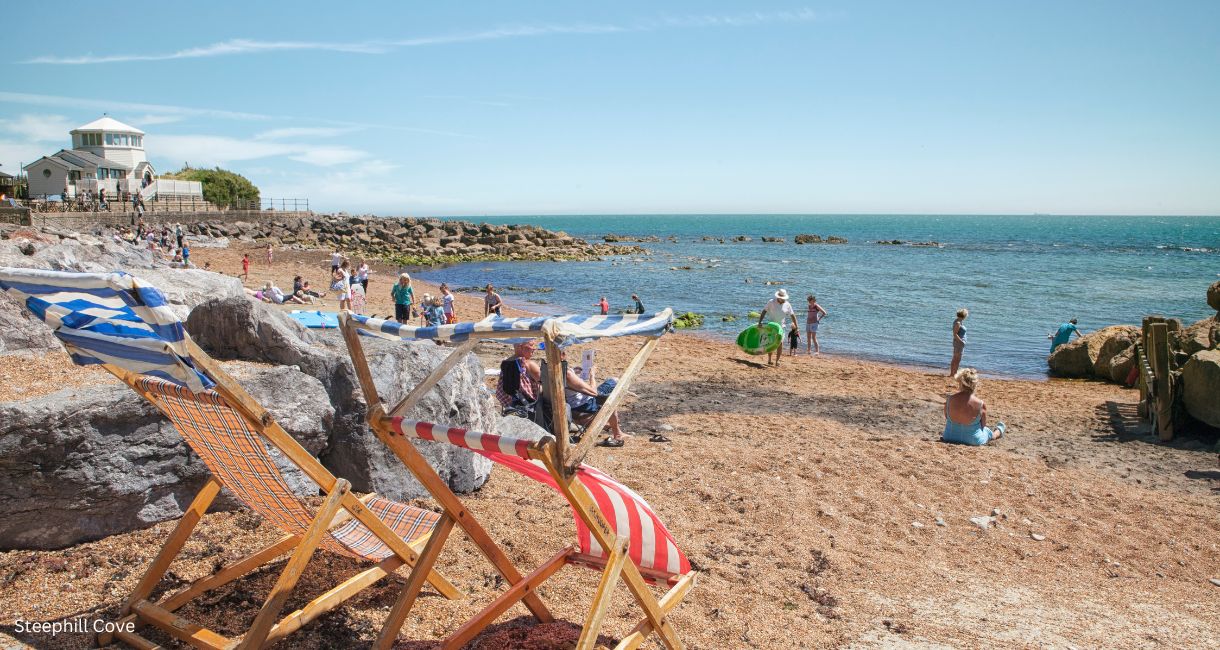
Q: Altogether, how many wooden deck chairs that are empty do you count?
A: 2